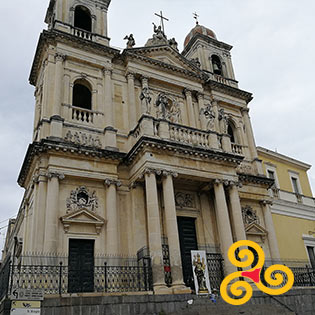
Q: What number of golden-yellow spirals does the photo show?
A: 3